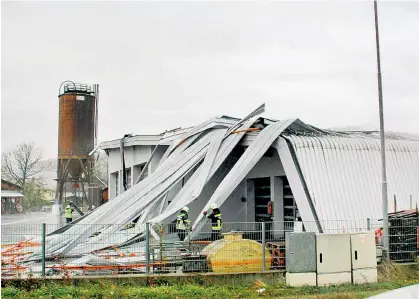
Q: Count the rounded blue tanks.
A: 0